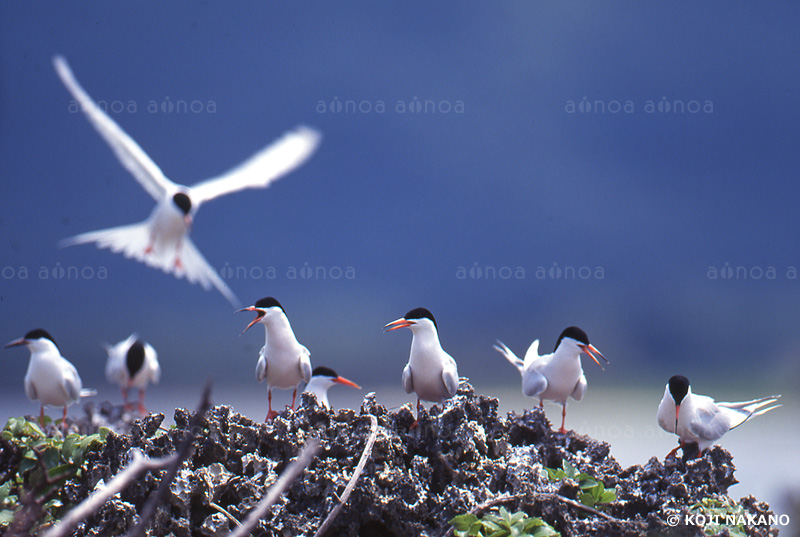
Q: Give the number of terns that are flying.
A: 1